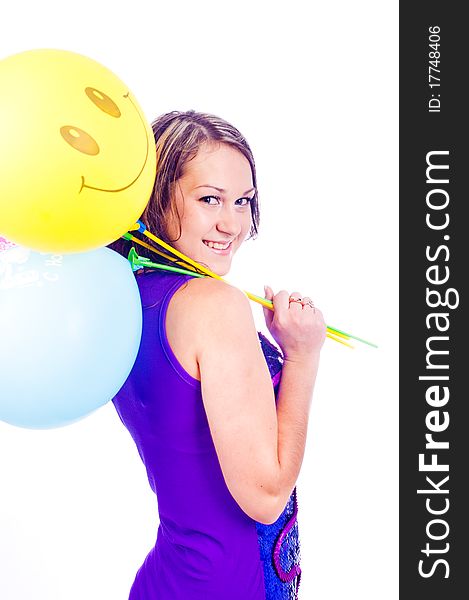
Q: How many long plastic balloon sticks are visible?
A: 3